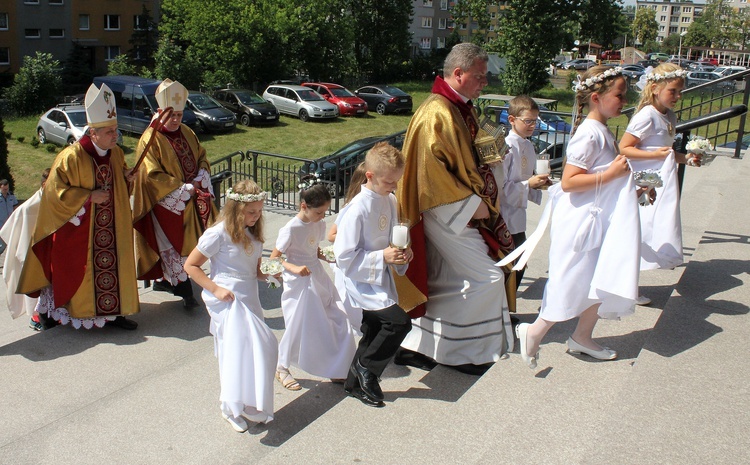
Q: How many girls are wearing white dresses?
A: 5